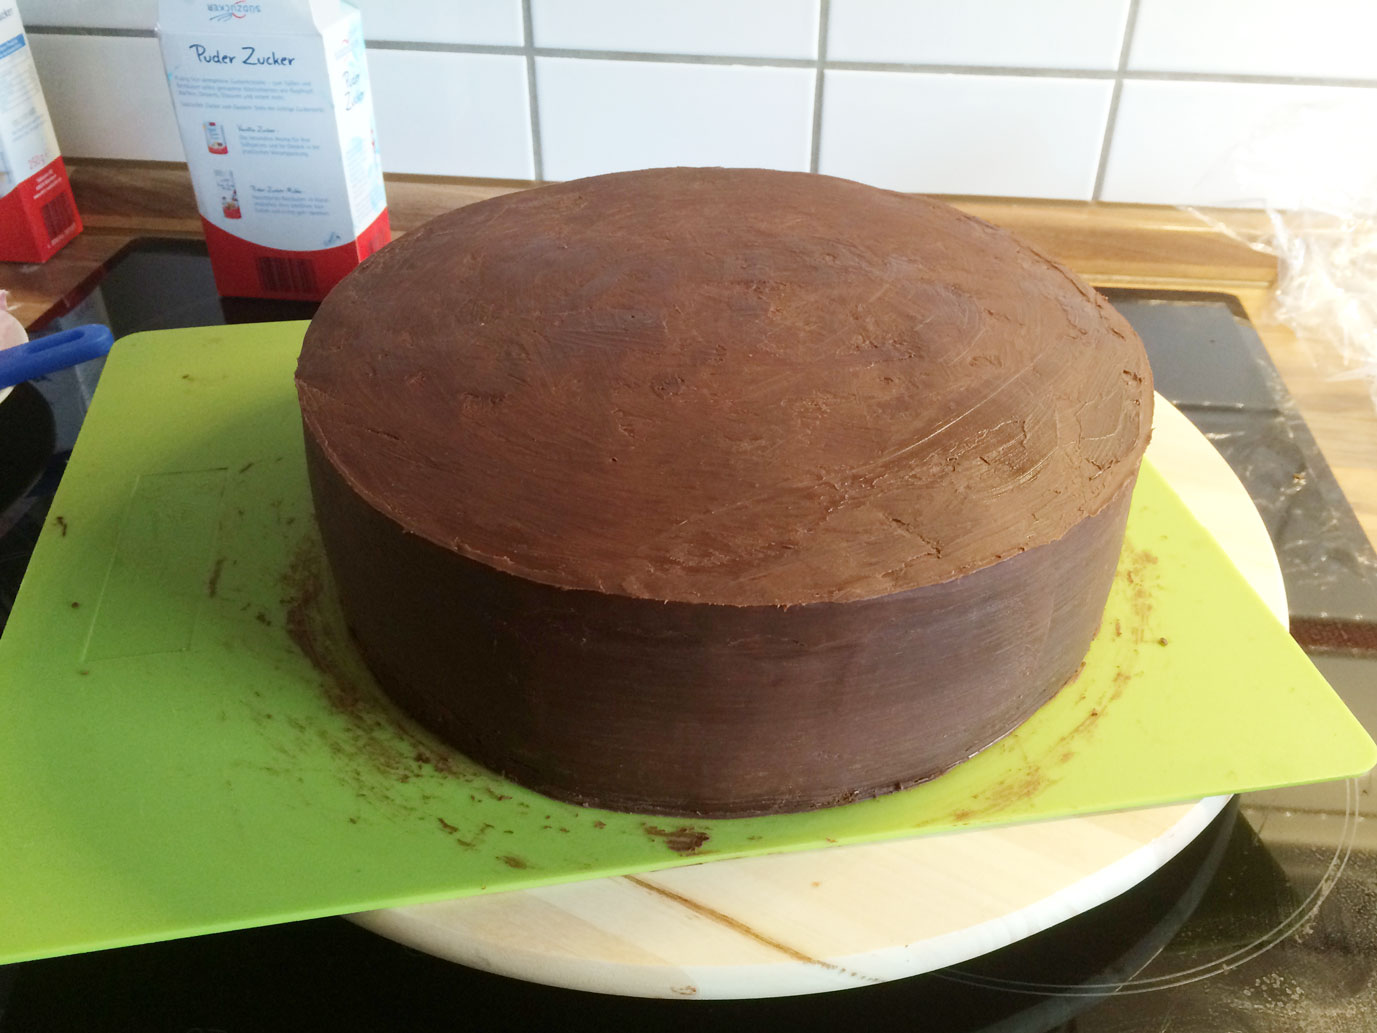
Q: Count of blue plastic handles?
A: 1